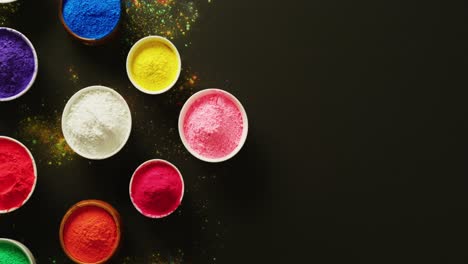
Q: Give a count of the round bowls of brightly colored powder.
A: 9